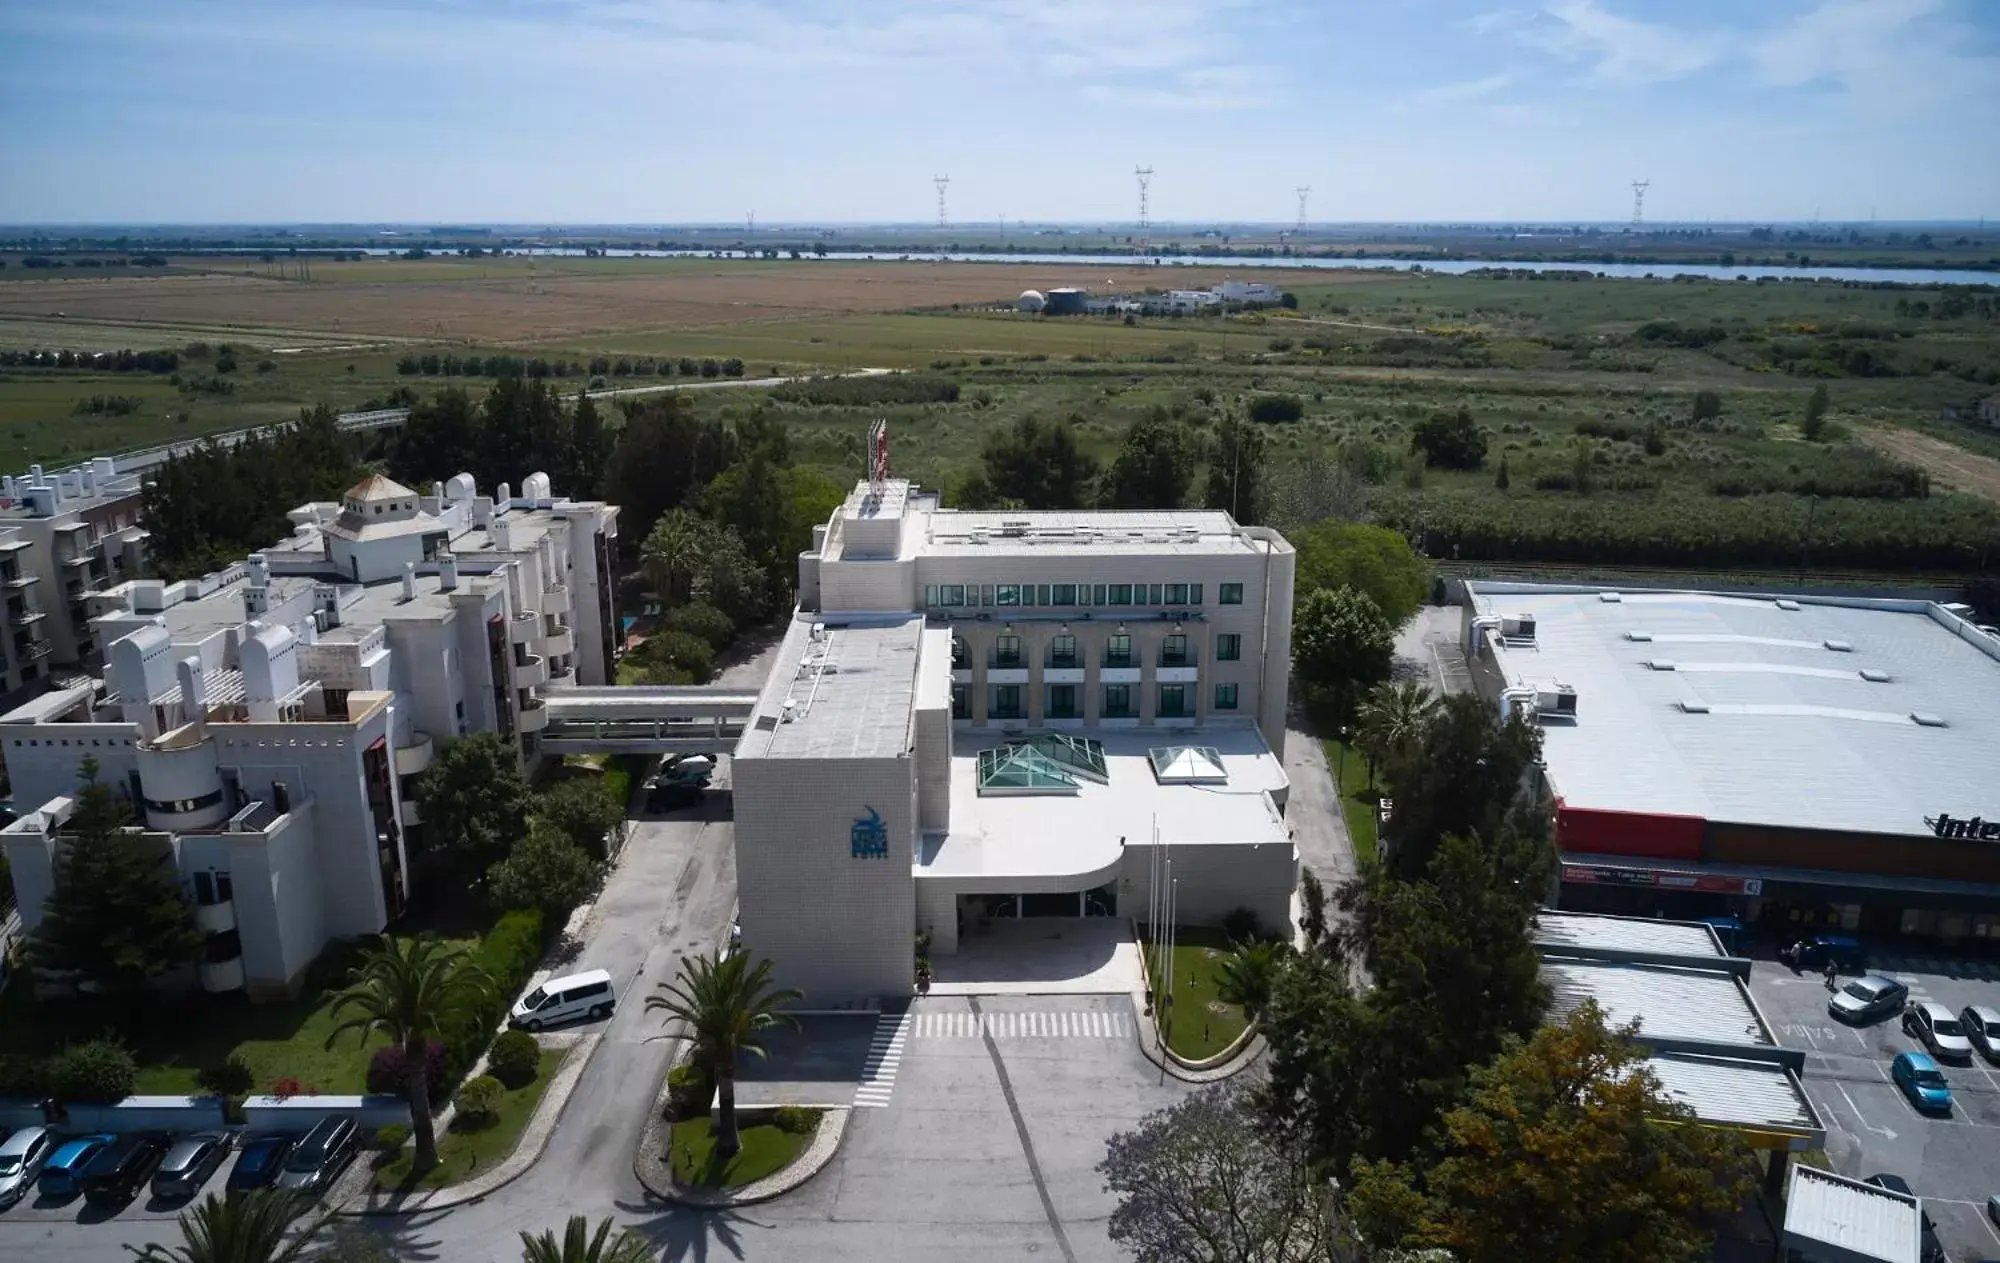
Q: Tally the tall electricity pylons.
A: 4